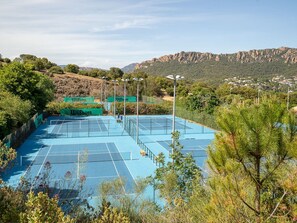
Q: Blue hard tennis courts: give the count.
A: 4